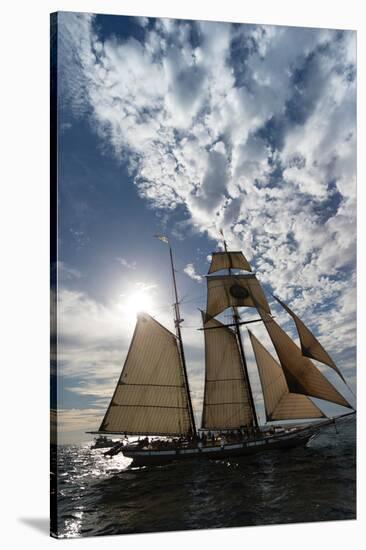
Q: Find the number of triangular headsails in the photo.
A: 3